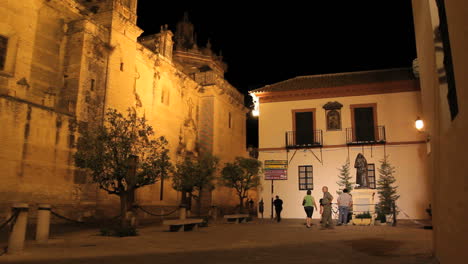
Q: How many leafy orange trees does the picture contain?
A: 3